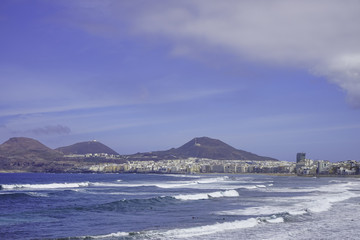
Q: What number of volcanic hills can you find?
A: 3